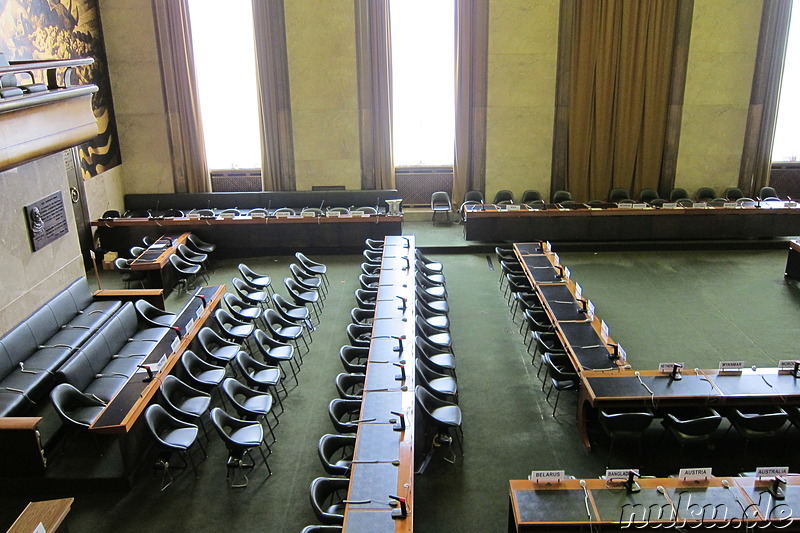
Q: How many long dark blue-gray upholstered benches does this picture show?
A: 2